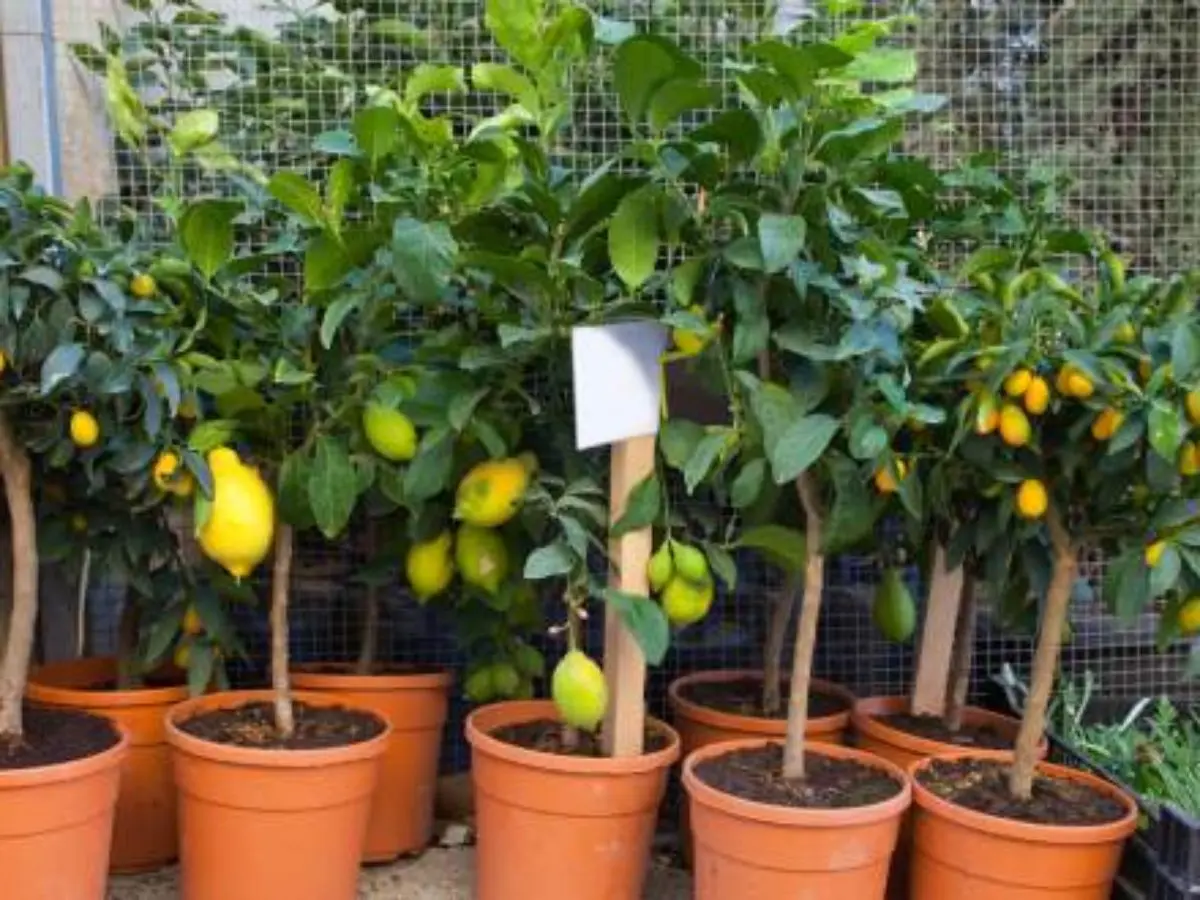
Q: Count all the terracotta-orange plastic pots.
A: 9